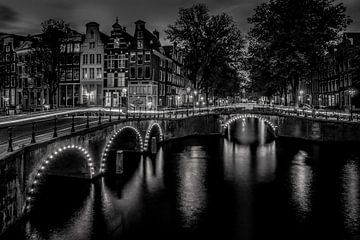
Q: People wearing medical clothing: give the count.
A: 0